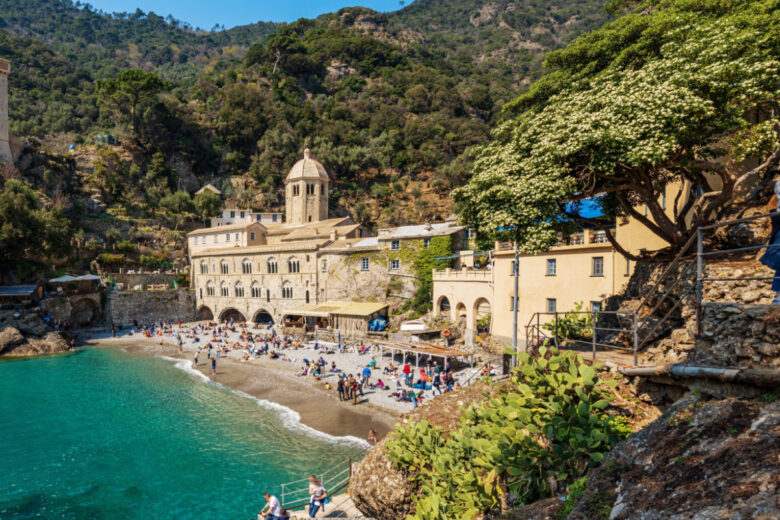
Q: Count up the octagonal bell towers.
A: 1